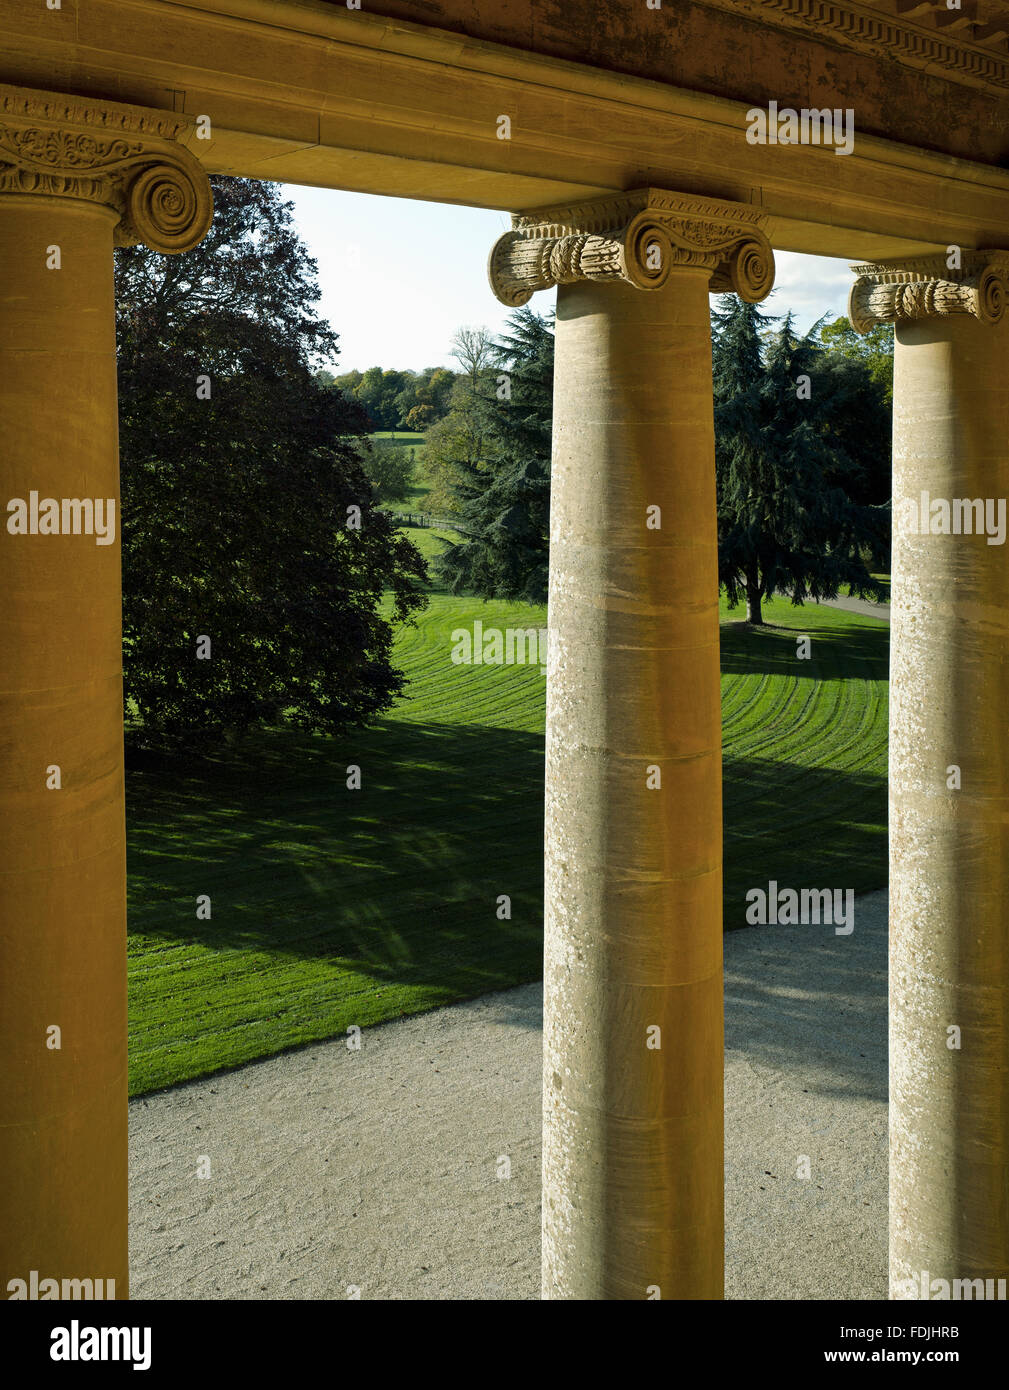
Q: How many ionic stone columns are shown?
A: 3